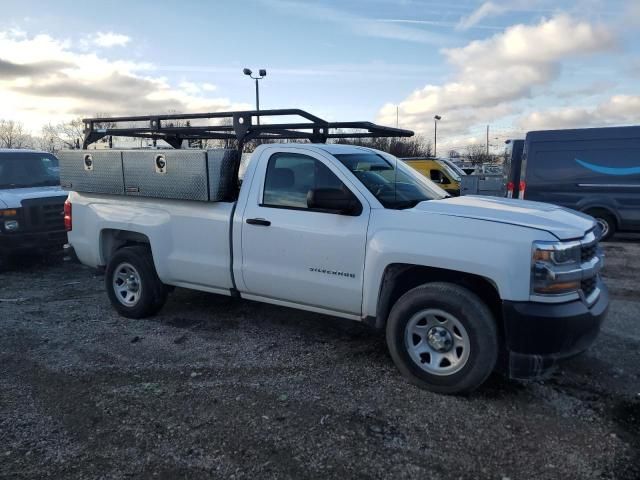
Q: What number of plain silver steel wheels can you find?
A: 2